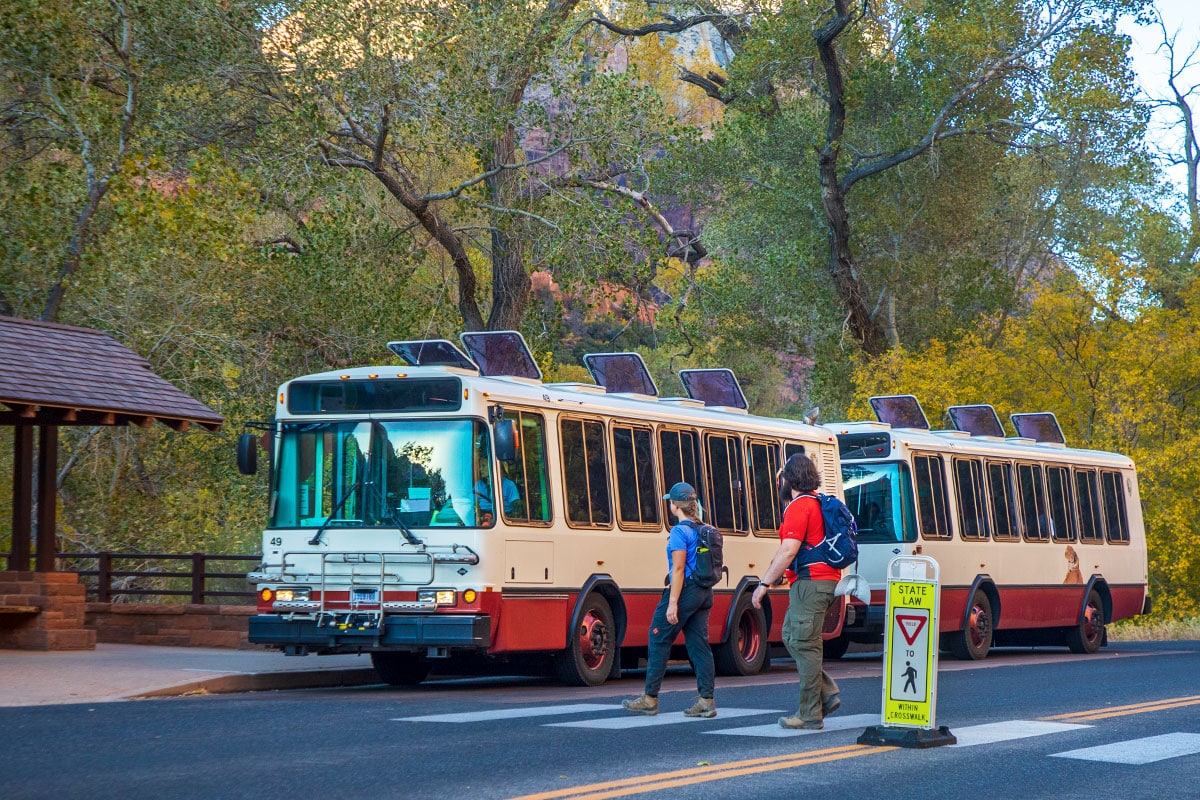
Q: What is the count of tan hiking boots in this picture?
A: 4